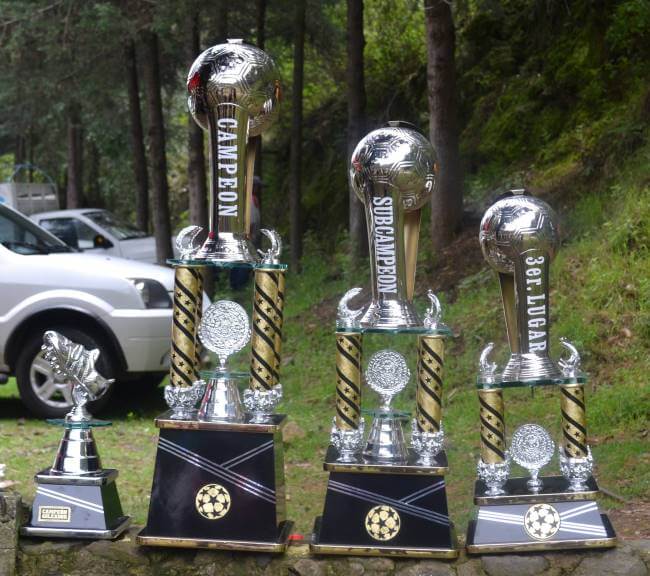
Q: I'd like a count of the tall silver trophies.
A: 3